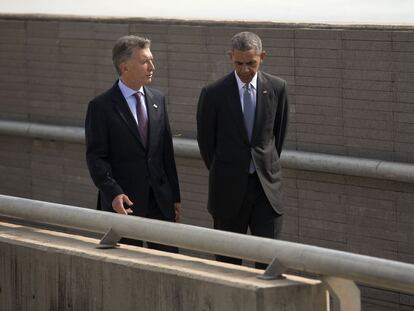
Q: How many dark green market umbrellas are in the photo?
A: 0